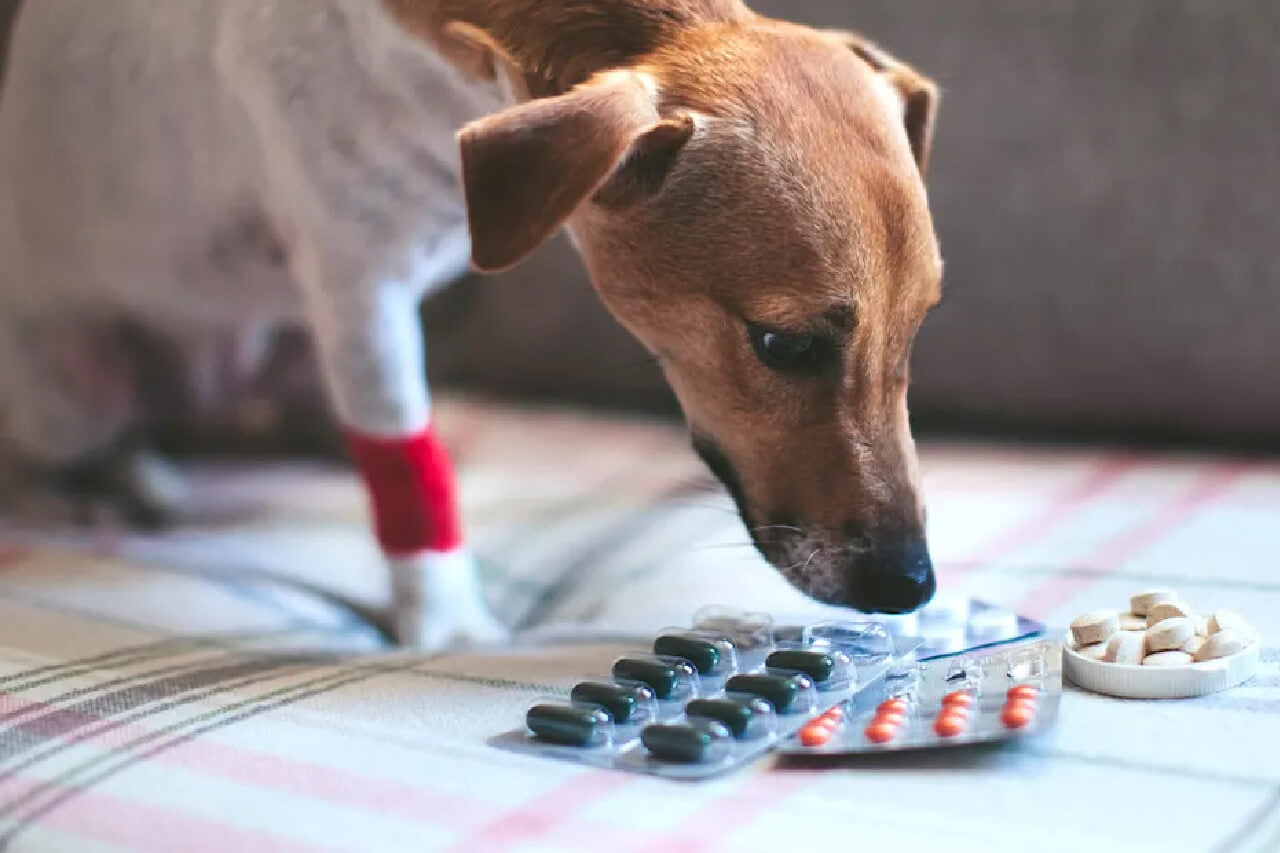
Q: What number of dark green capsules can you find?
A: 8